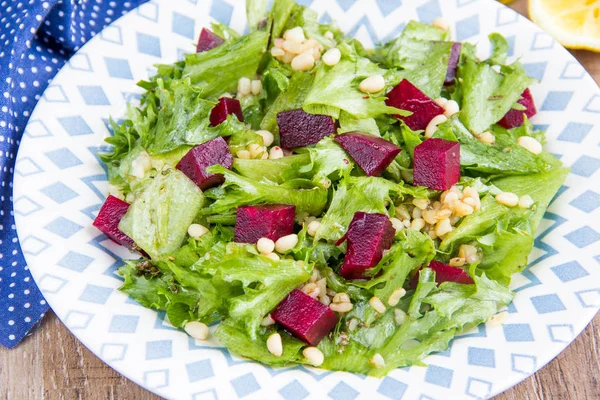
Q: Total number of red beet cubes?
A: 14